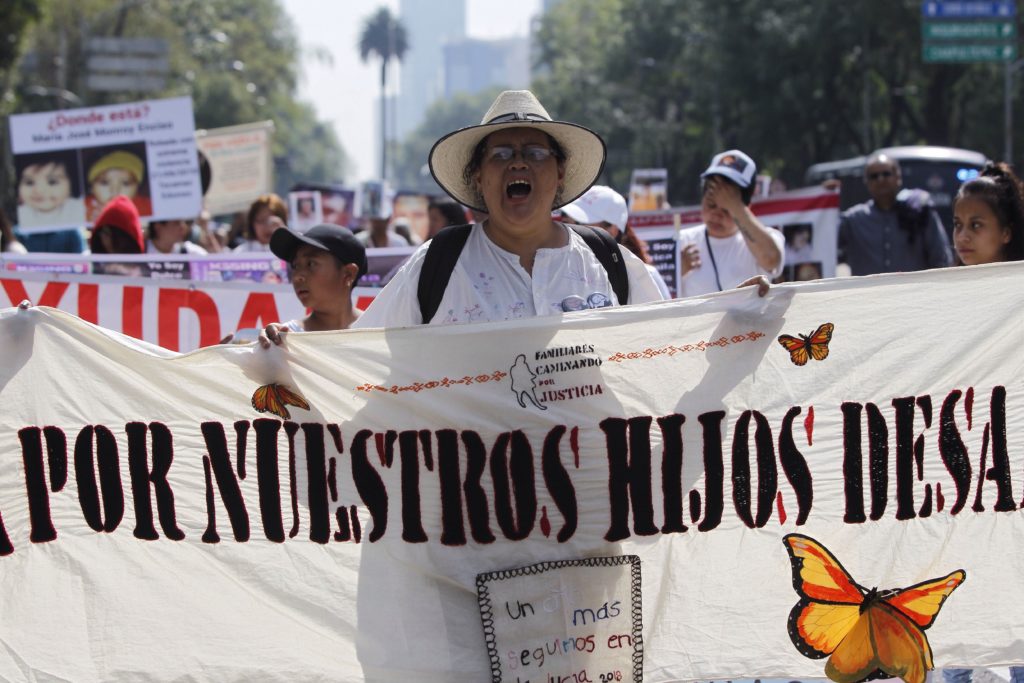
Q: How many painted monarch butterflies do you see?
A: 3